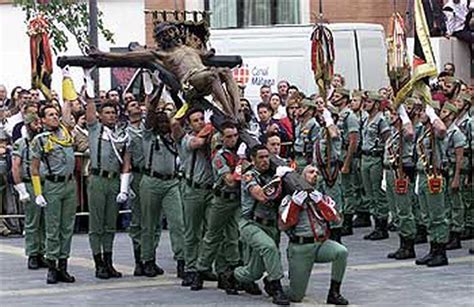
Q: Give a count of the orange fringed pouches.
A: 2